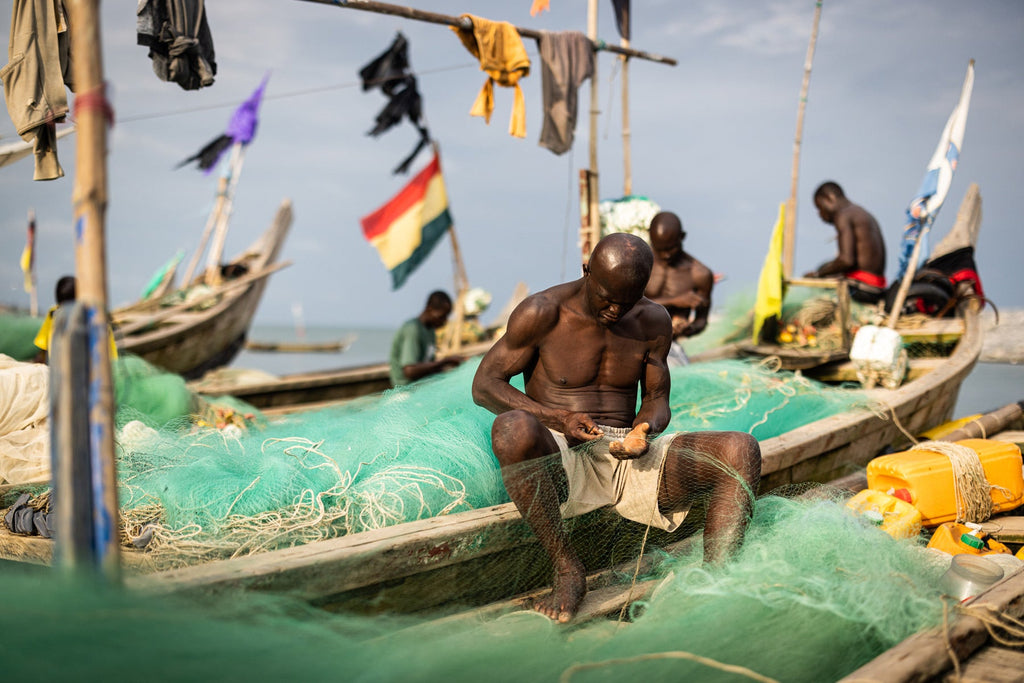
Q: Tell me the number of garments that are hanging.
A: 4